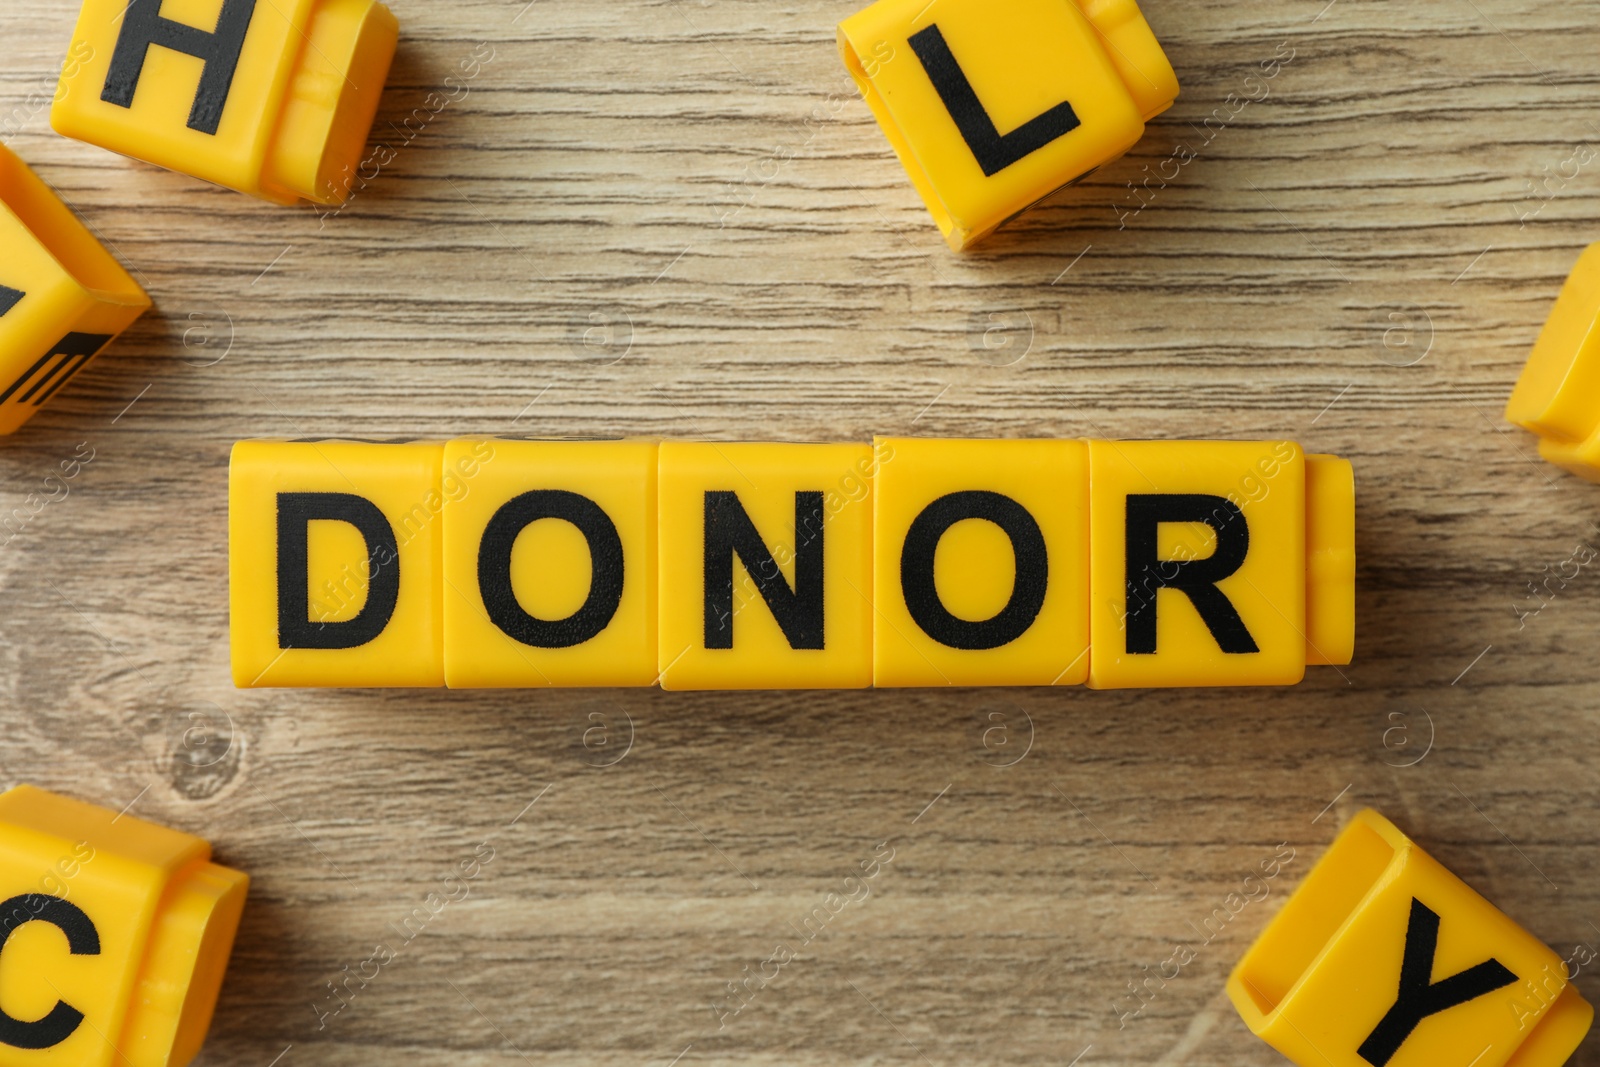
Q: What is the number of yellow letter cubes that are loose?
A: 6